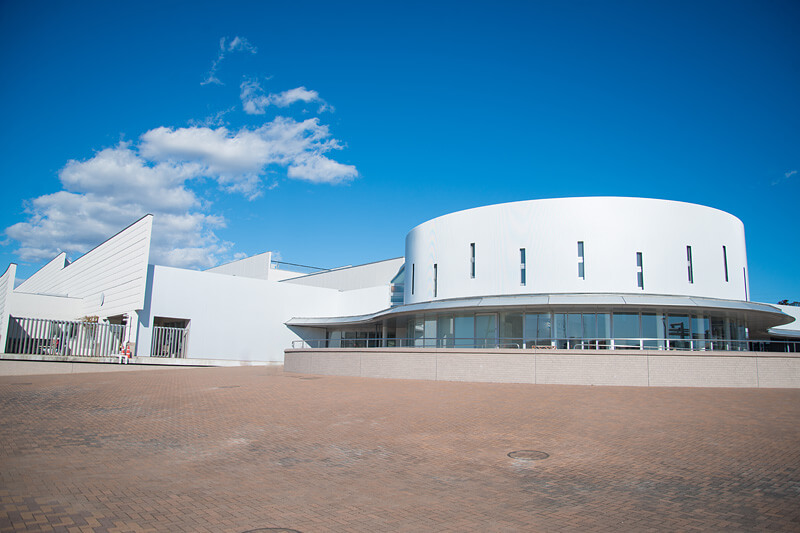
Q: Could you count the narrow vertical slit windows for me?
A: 9